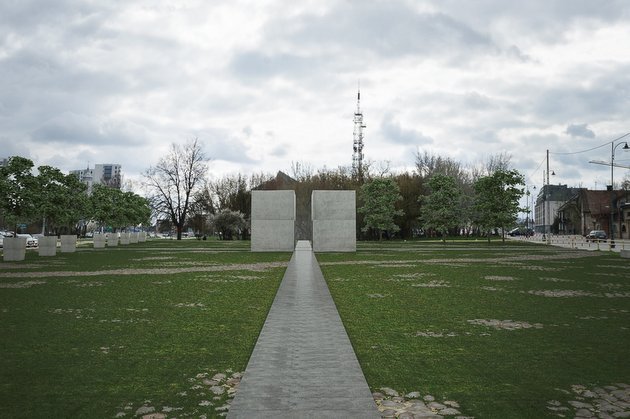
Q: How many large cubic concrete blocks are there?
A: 2